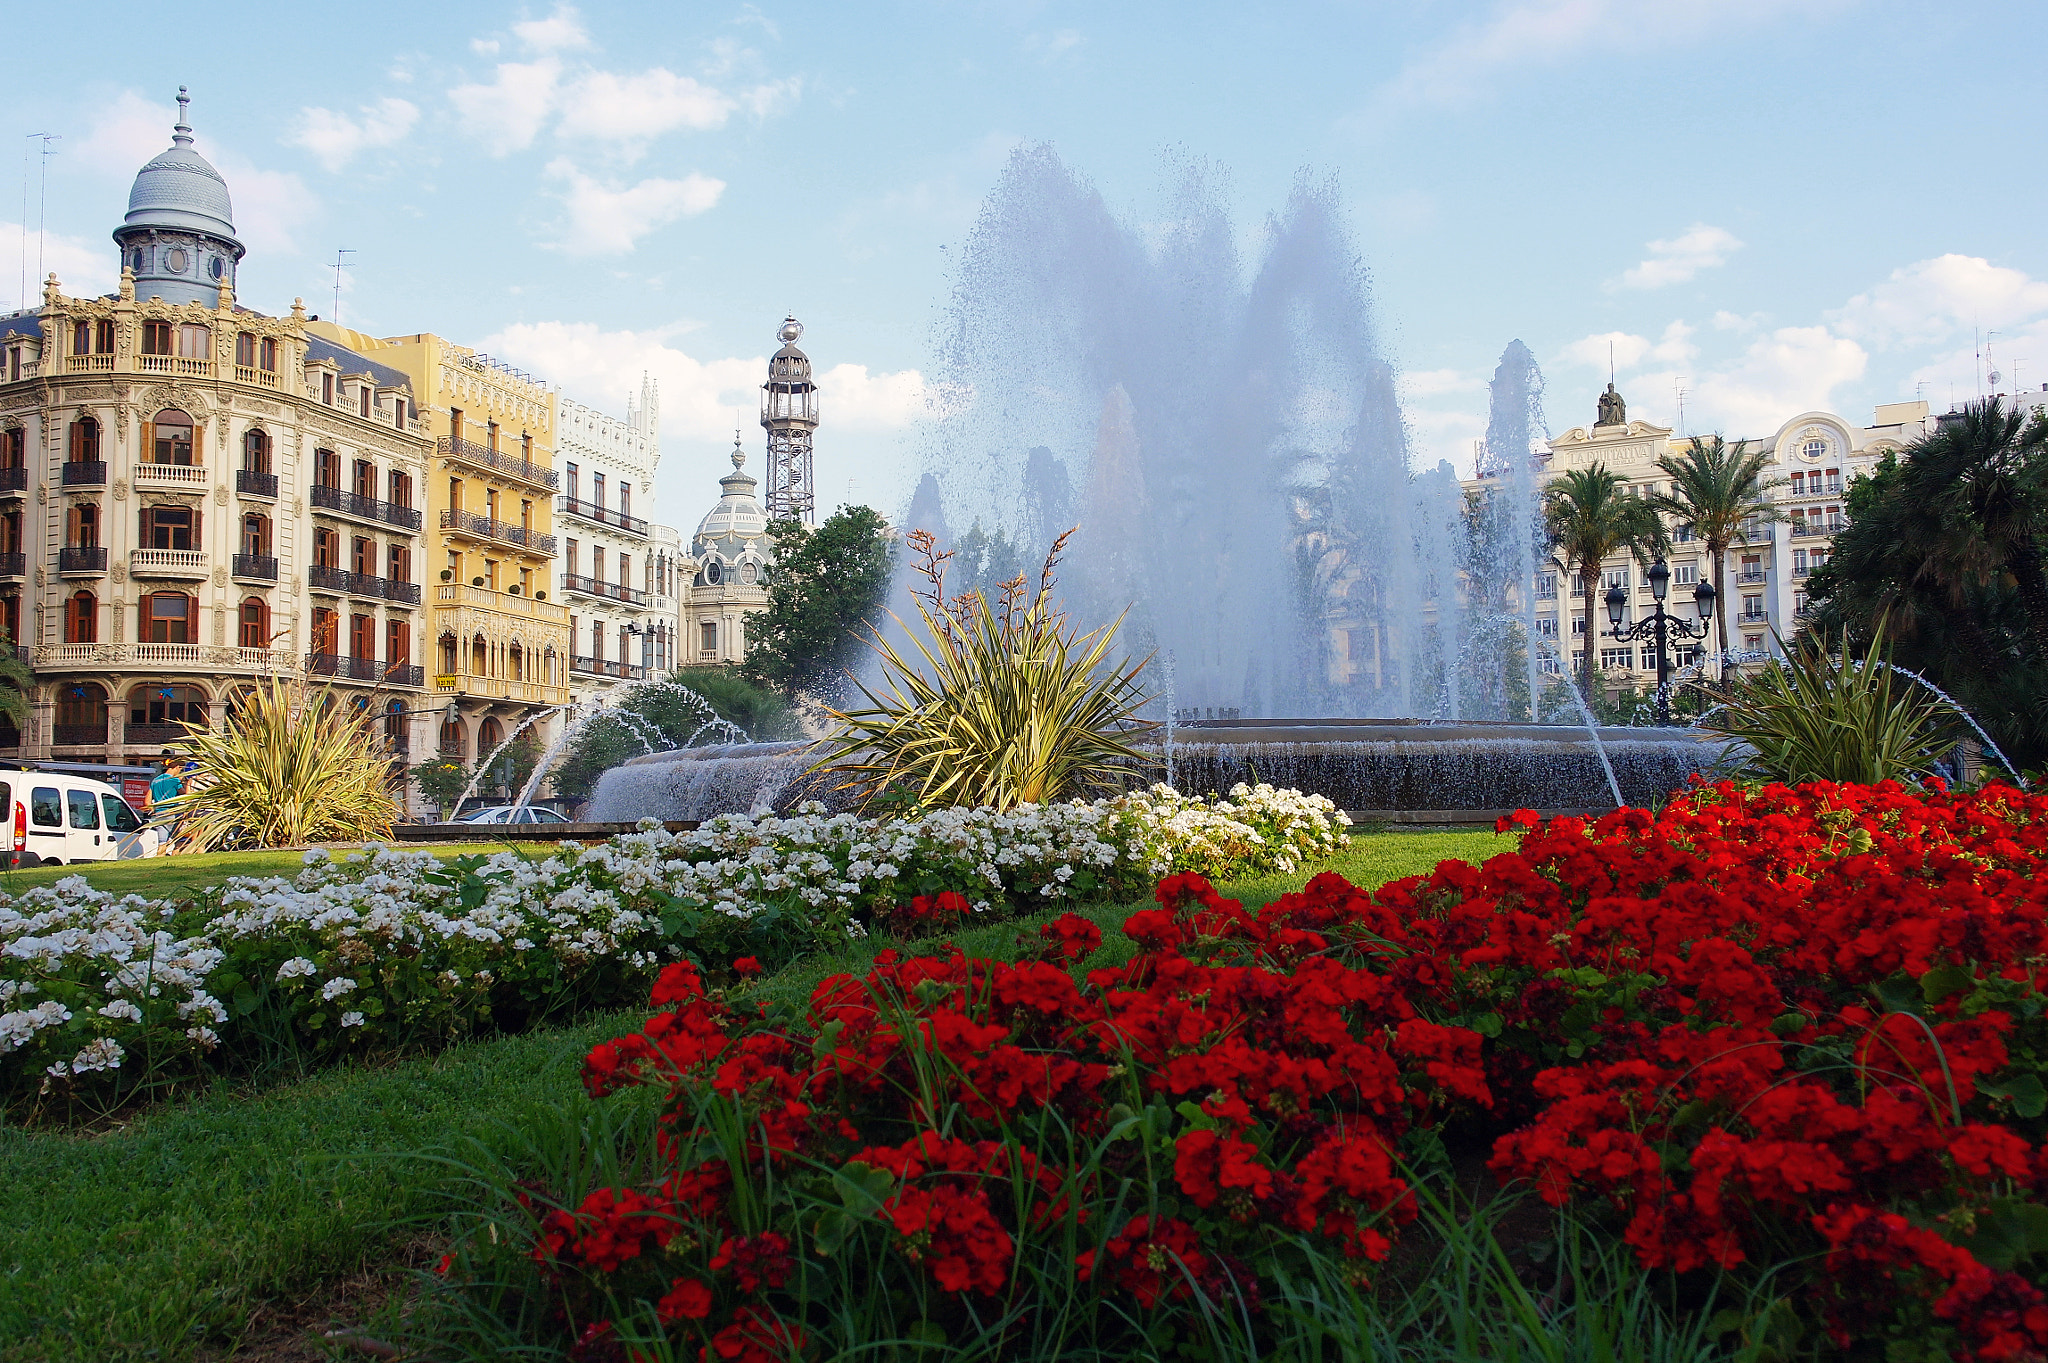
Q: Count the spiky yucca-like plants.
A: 3